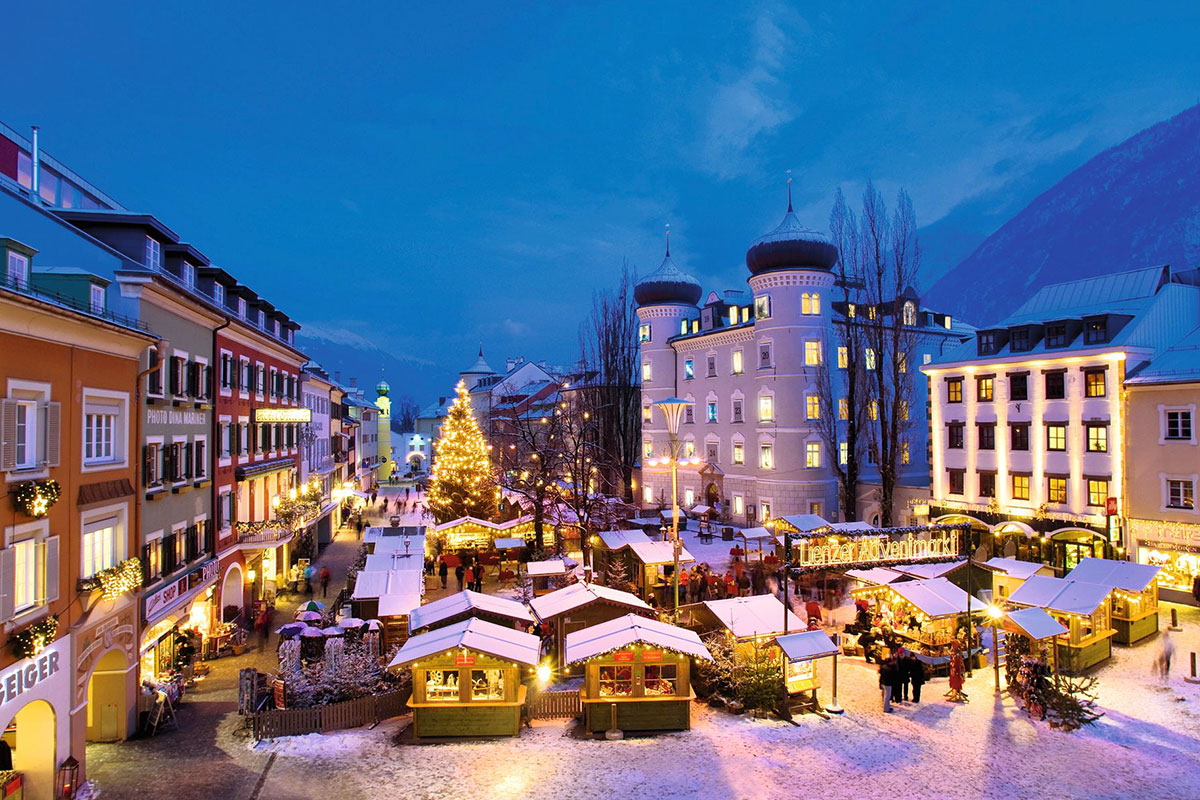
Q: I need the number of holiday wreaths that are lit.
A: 3